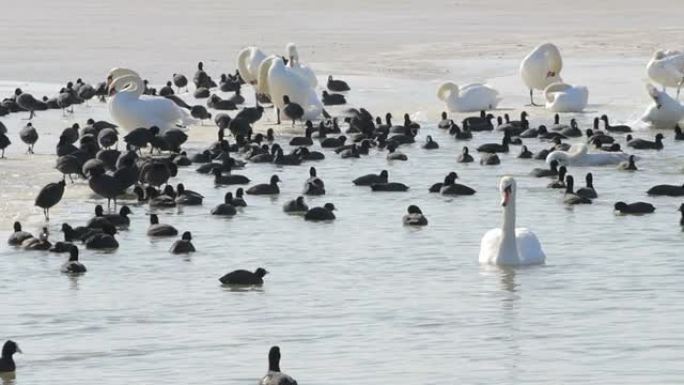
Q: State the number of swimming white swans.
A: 2